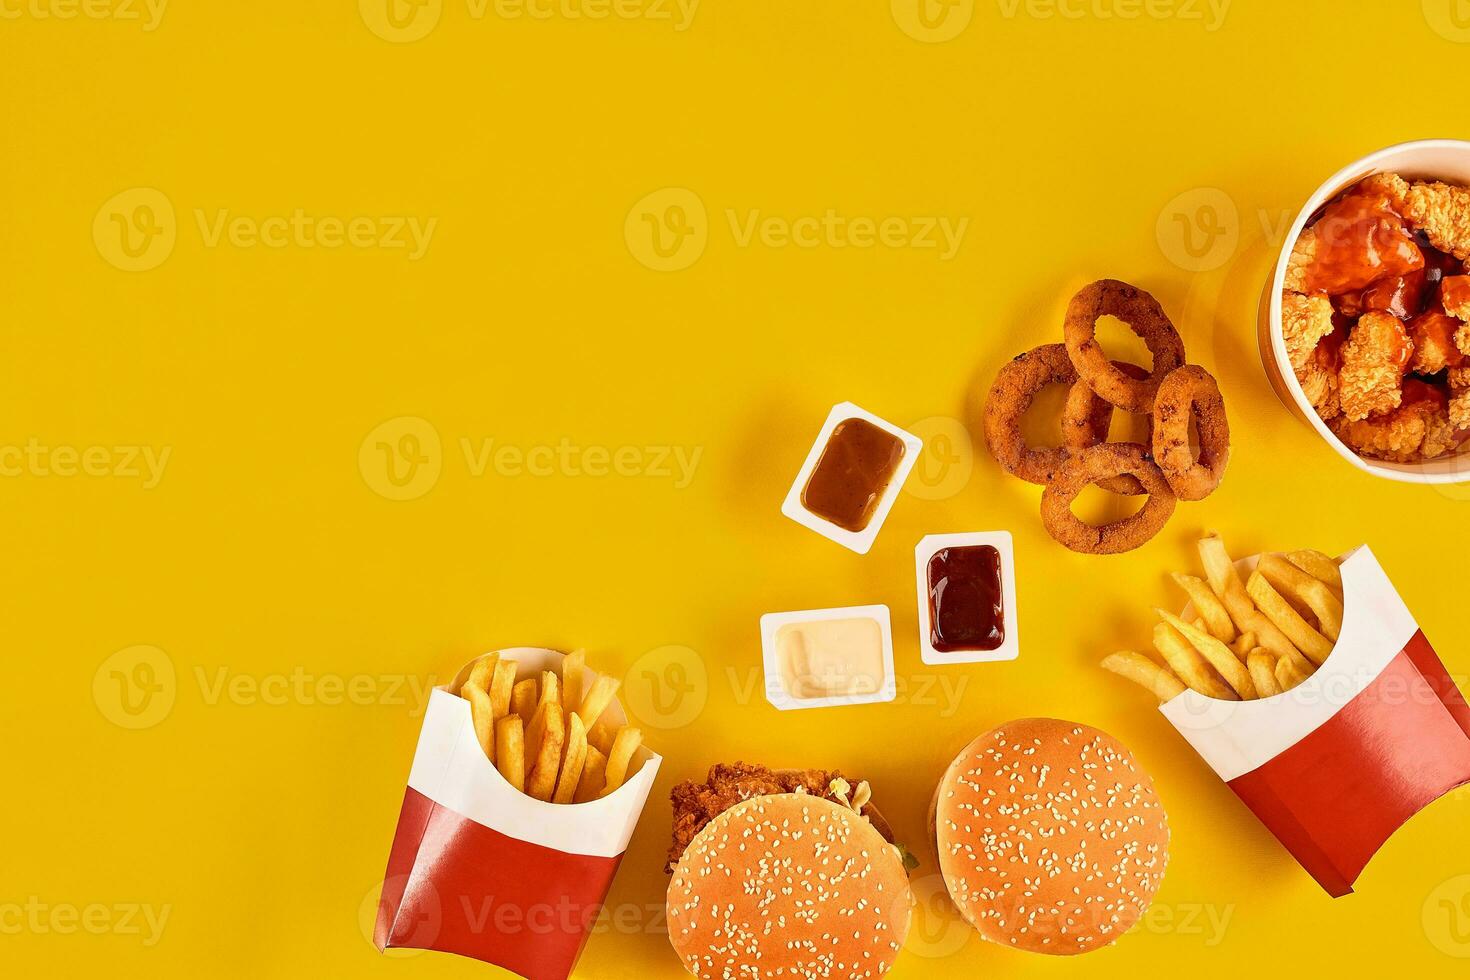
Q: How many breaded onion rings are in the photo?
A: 5